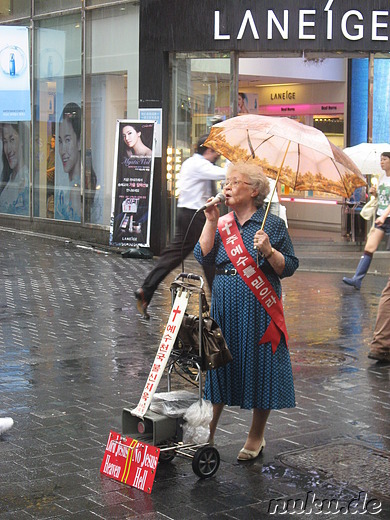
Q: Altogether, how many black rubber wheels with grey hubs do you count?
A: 2